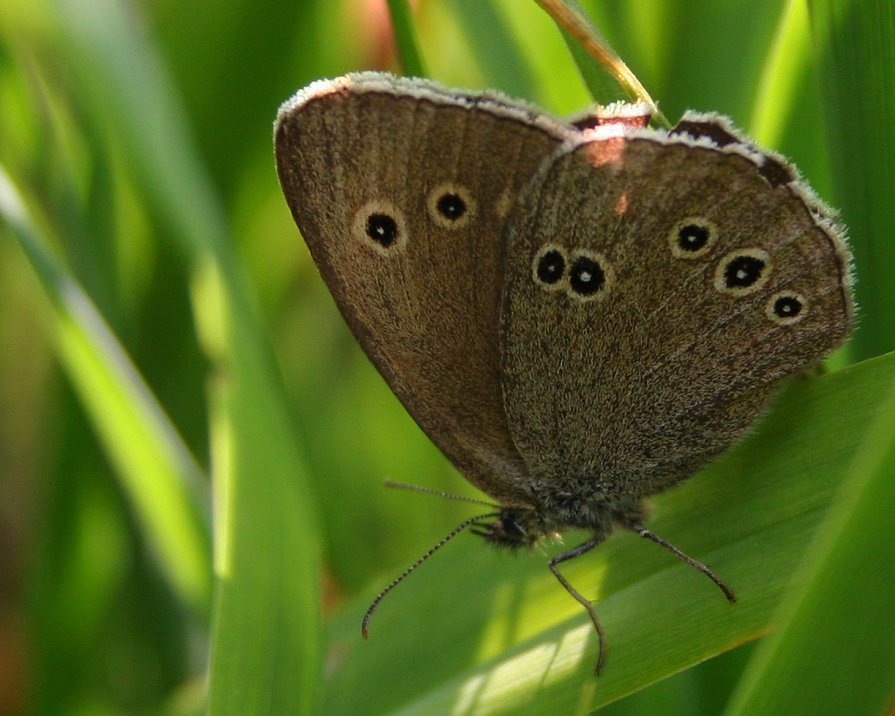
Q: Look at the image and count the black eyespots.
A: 7